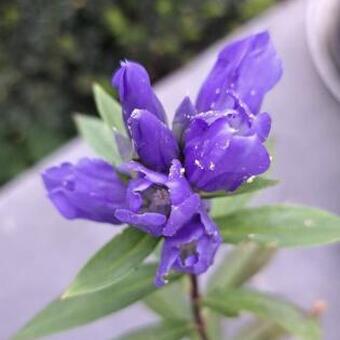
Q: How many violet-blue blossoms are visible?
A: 7